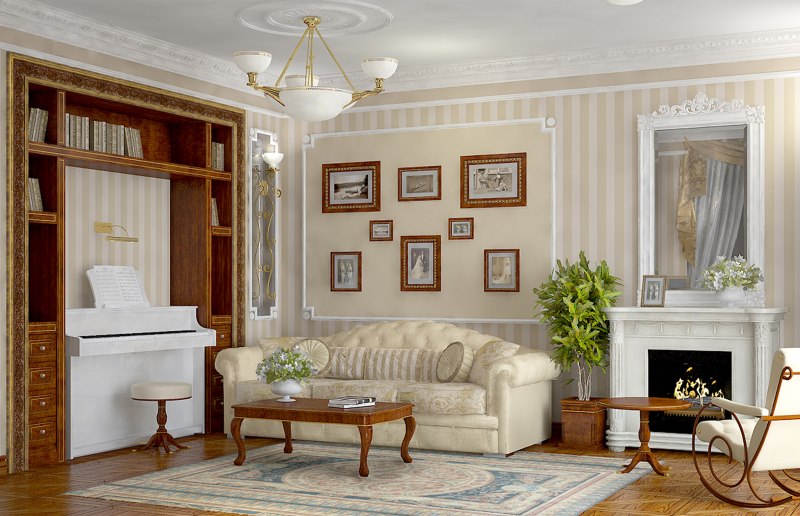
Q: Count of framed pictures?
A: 9